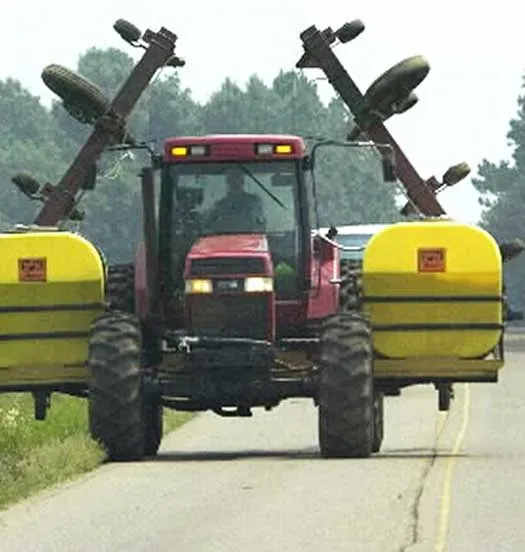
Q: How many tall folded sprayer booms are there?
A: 2